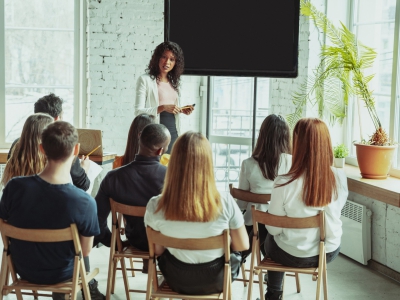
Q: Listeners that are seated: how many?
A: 8